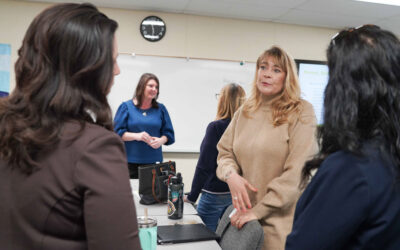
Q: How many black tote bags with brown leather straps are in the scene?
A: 1